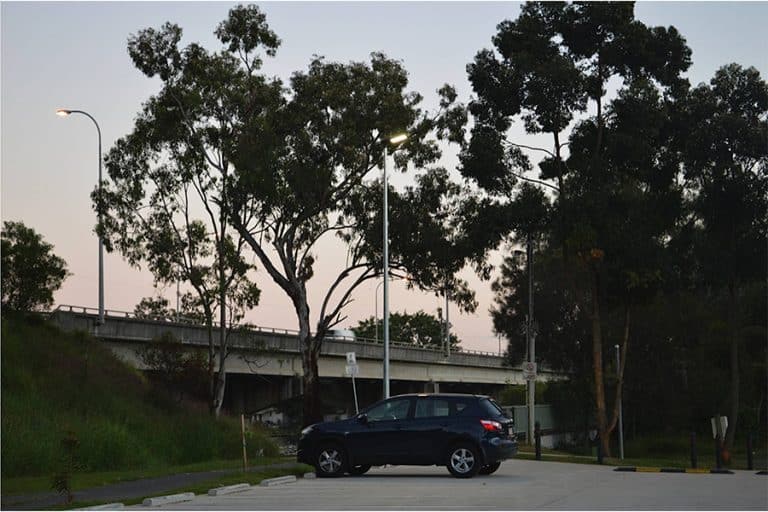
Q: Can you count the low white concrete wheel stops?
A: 5